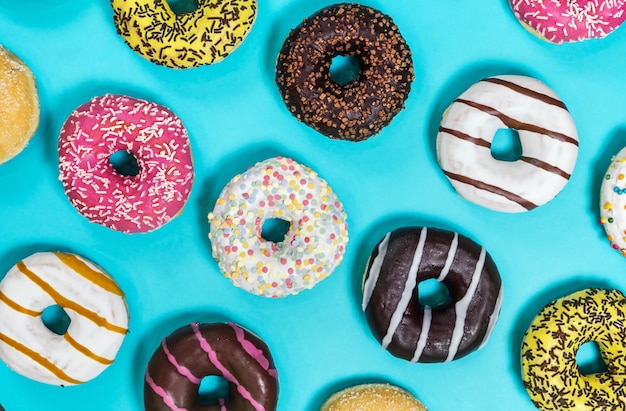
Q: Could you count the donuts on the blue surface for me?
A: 13